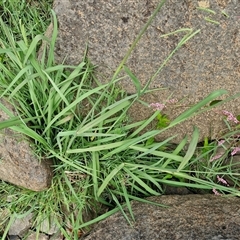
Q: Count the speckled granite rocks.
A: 3